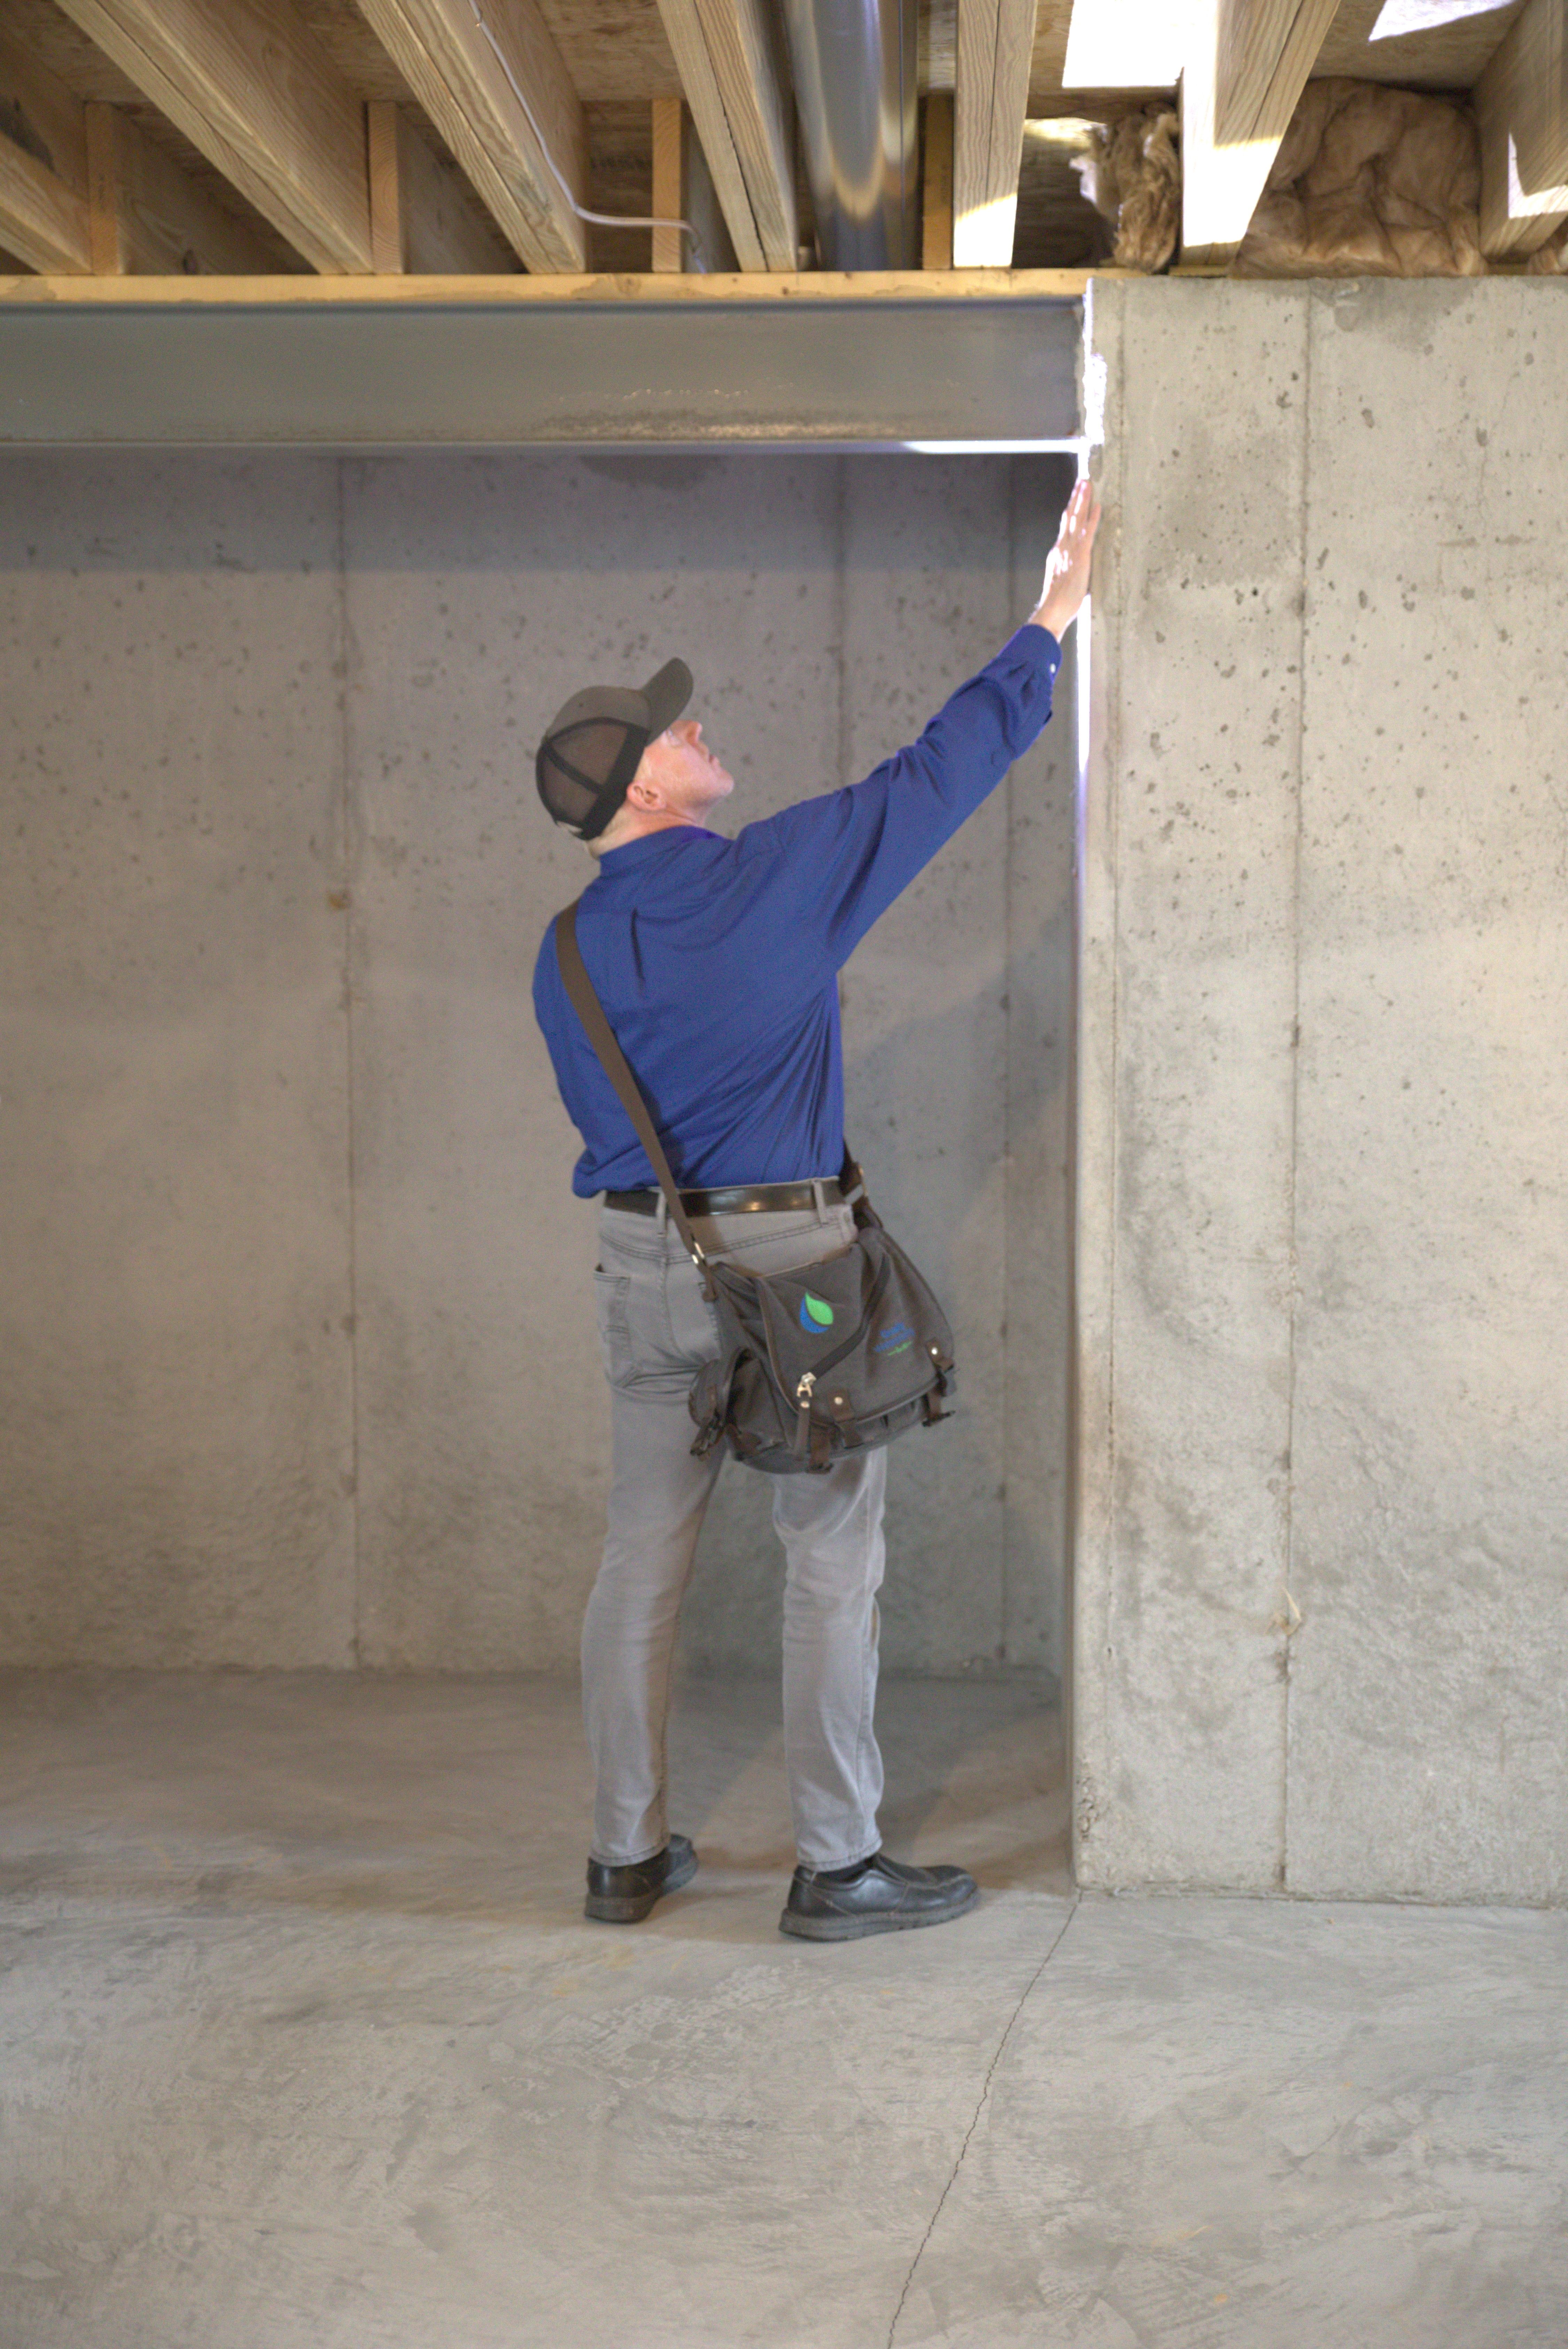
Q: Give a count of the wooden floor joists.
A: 7